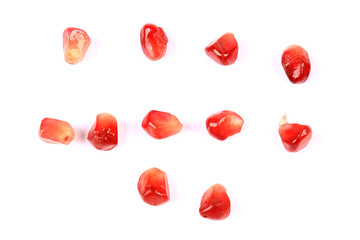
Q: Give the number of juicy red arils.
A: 11